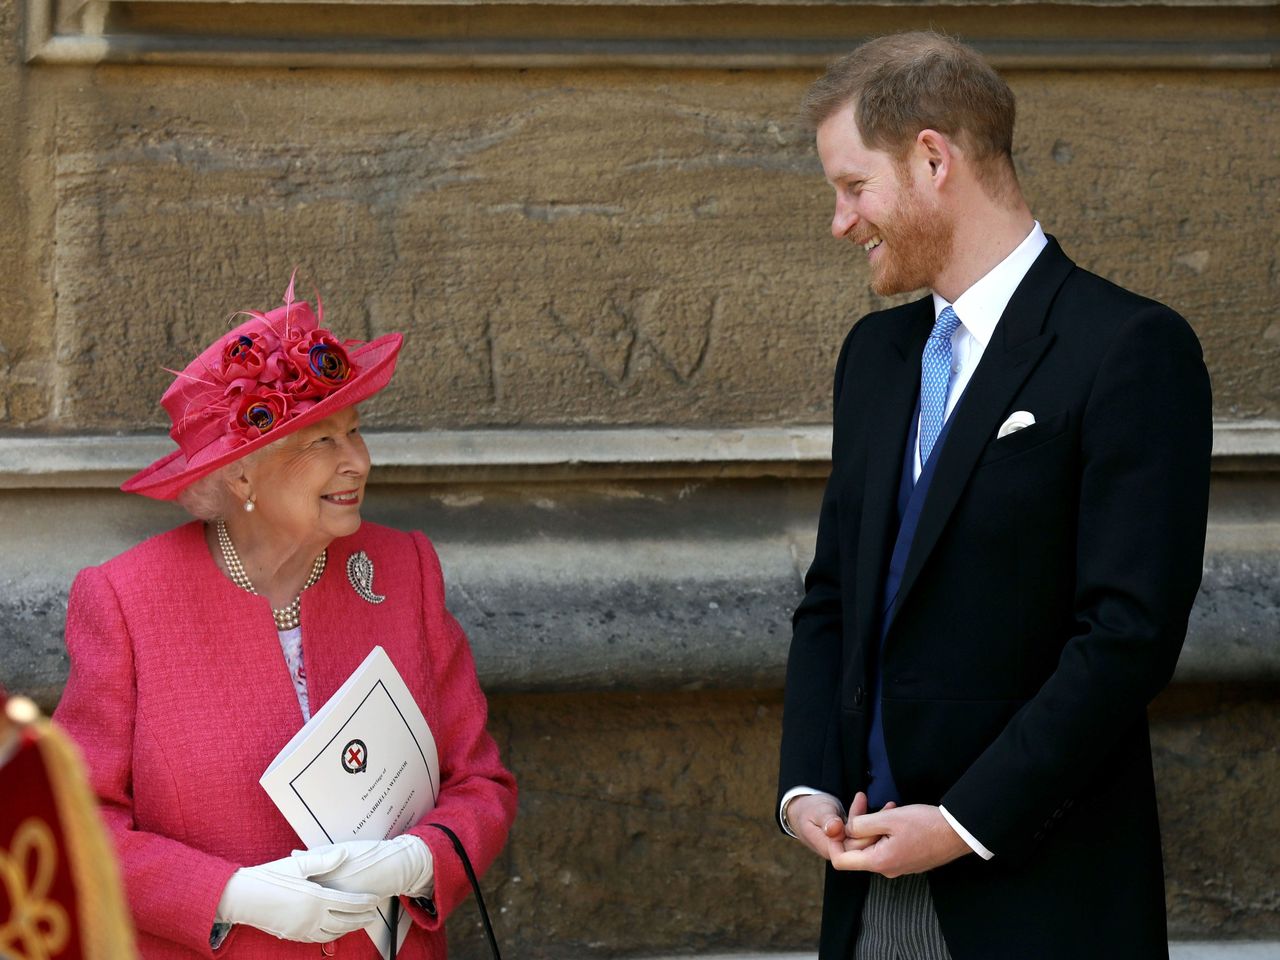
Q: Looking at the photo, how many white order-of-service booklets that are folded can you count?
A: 1